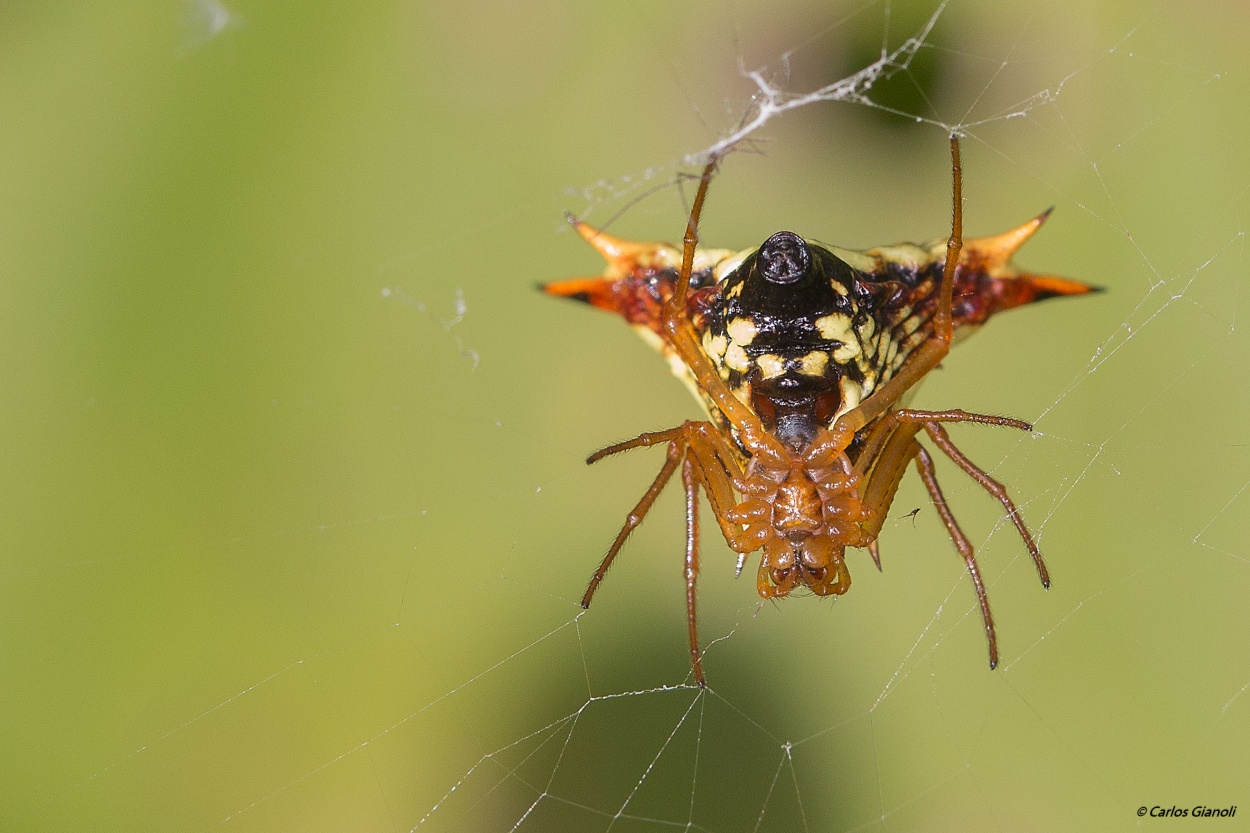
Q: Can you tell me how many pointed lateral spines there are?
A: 4